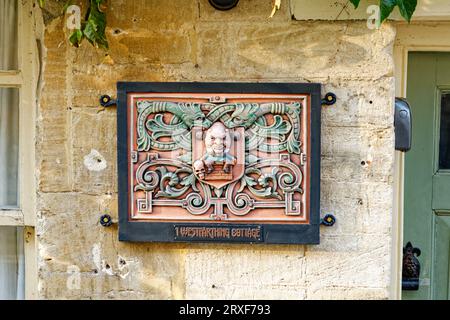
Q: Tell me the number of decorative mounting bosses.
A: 4